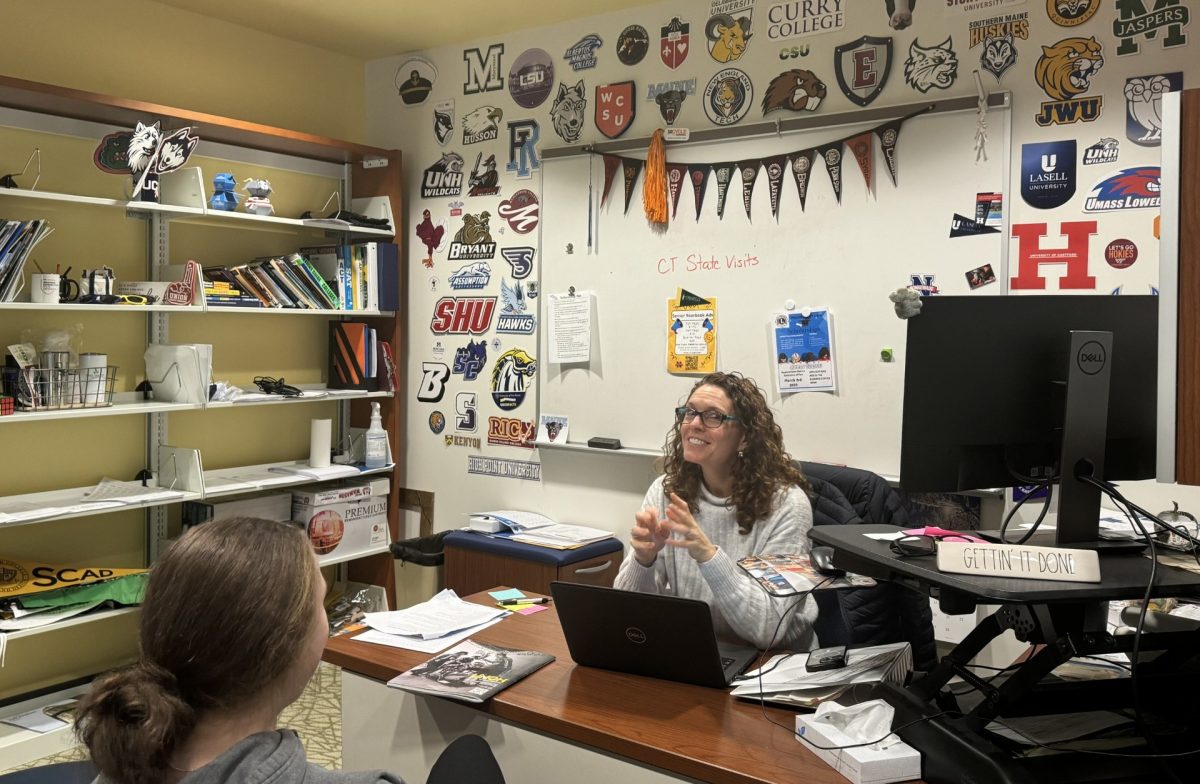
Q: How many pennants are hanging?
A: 11